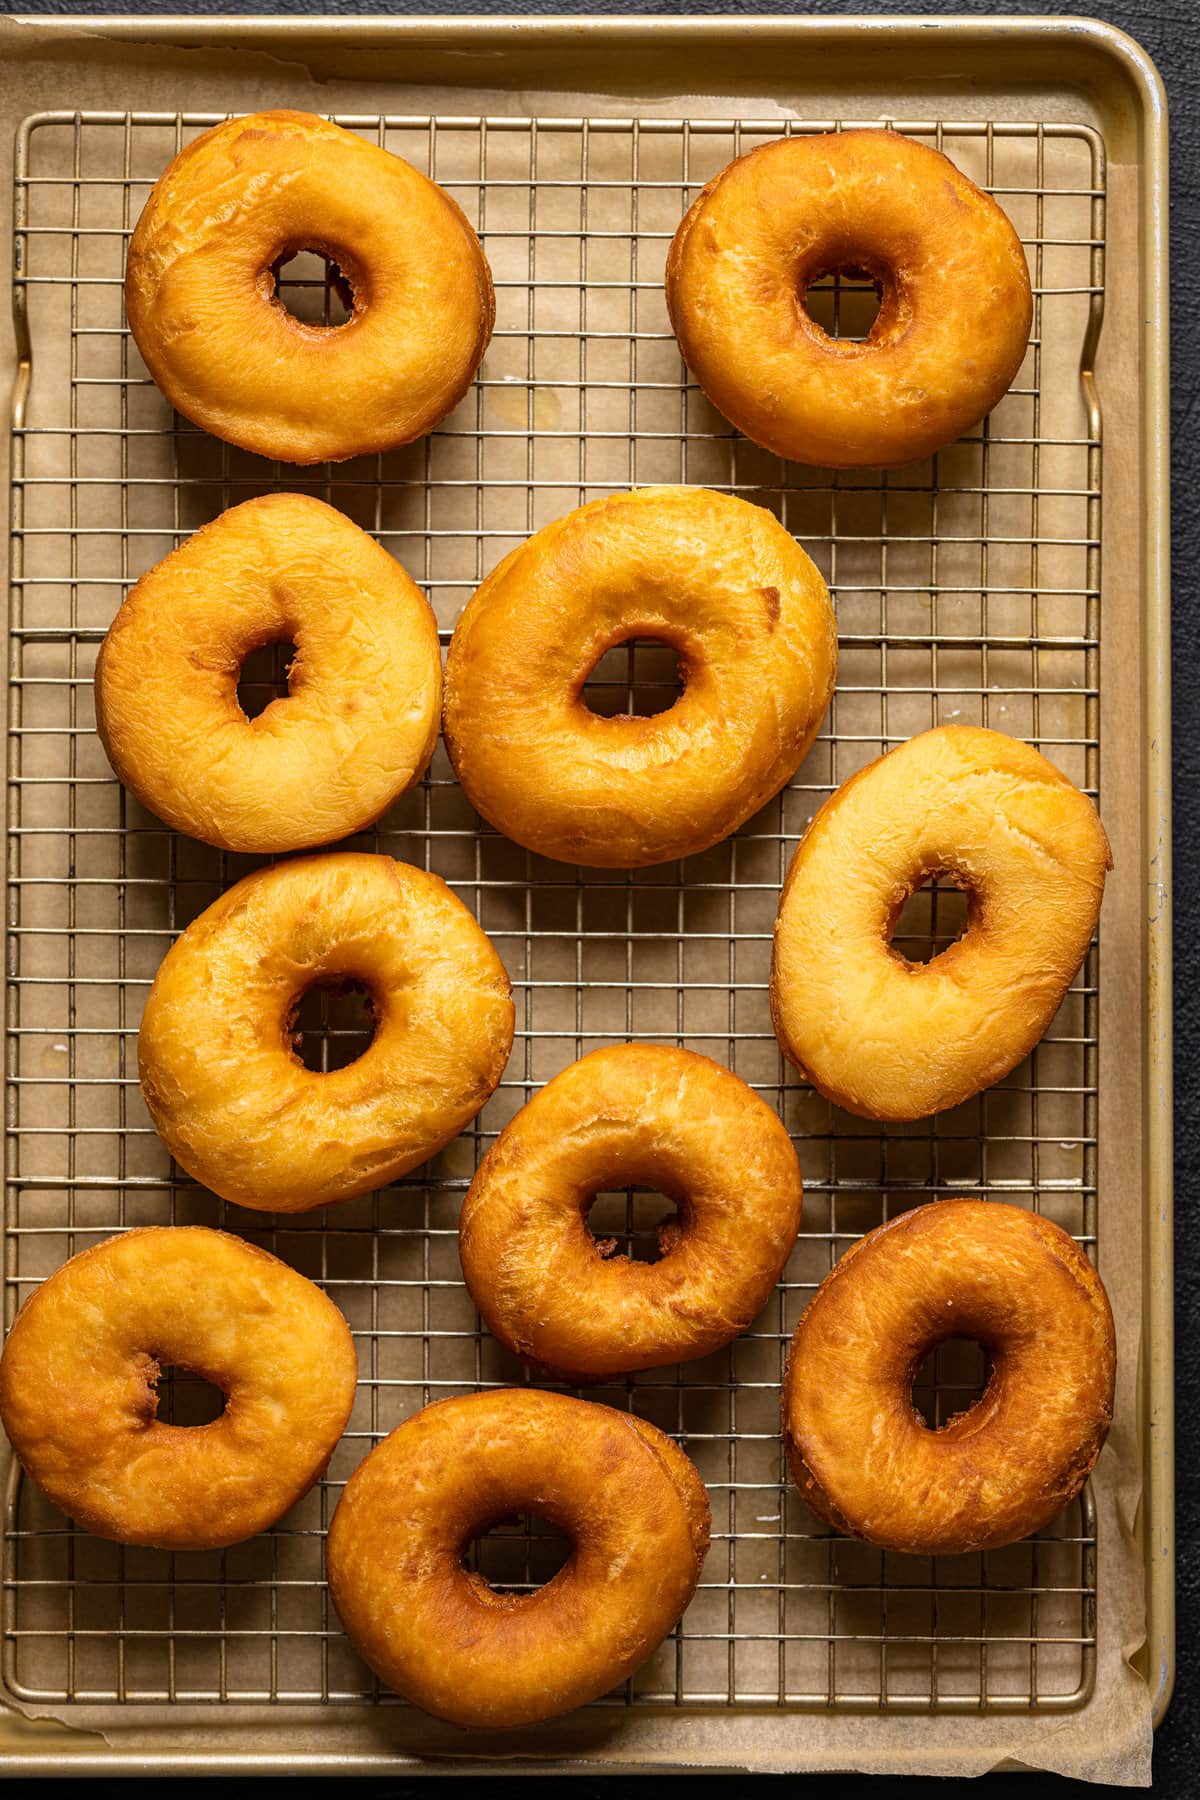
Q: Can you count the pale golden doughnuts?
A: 2